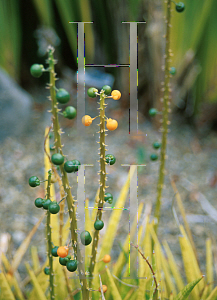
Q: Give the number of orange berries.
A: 6